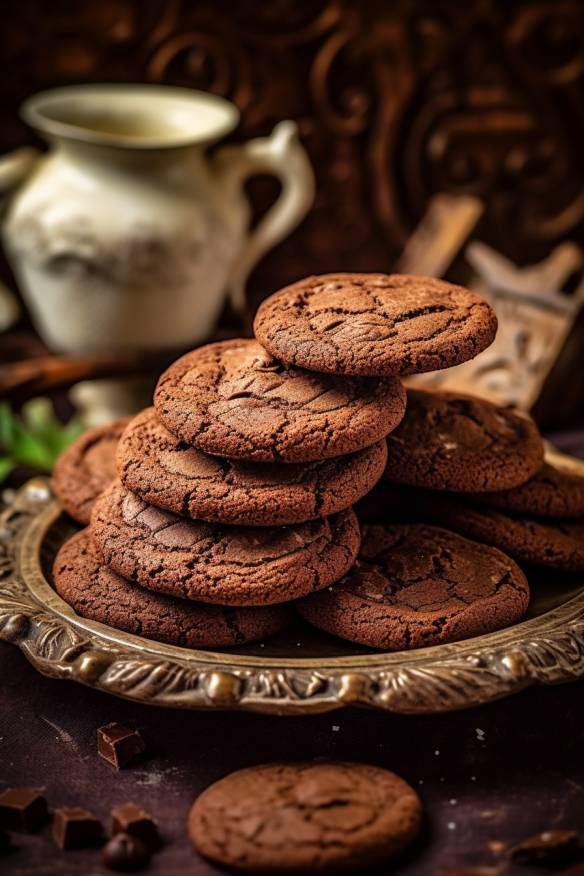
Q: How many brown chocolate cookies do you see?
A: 11